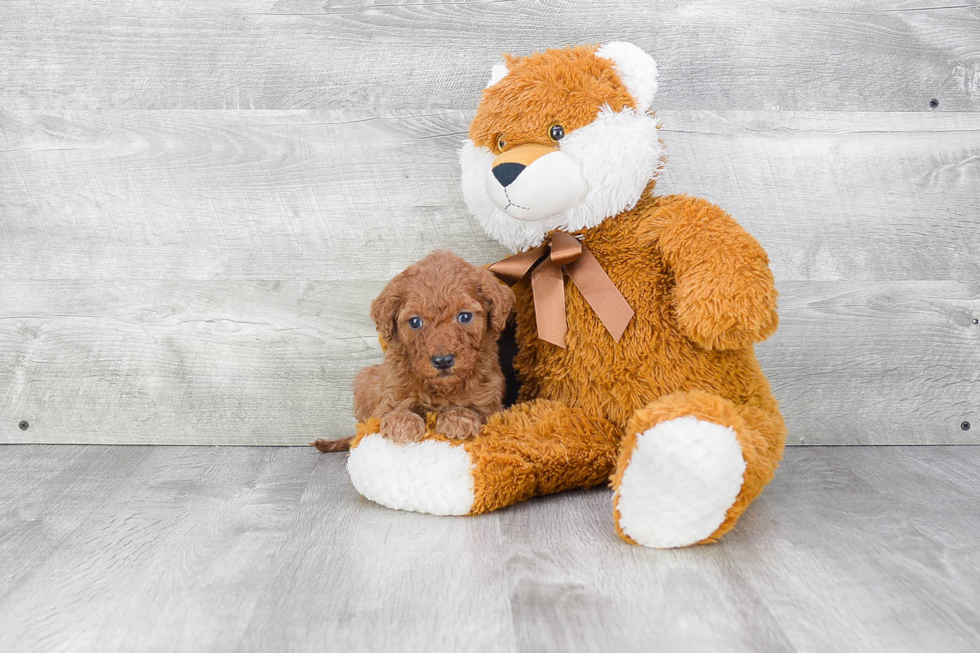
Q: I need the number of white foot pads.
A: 2